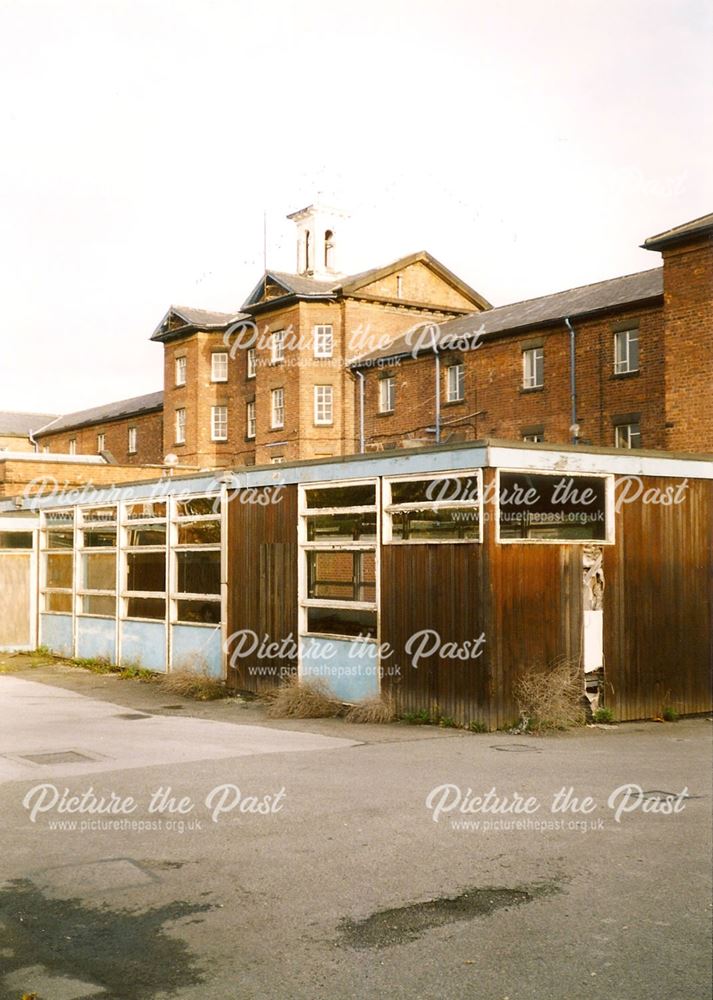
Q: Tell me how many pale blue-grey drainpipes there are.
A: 3